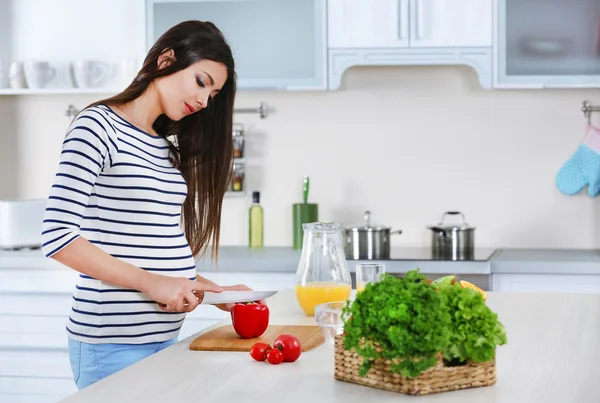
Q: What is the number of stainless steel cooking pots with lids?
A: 2